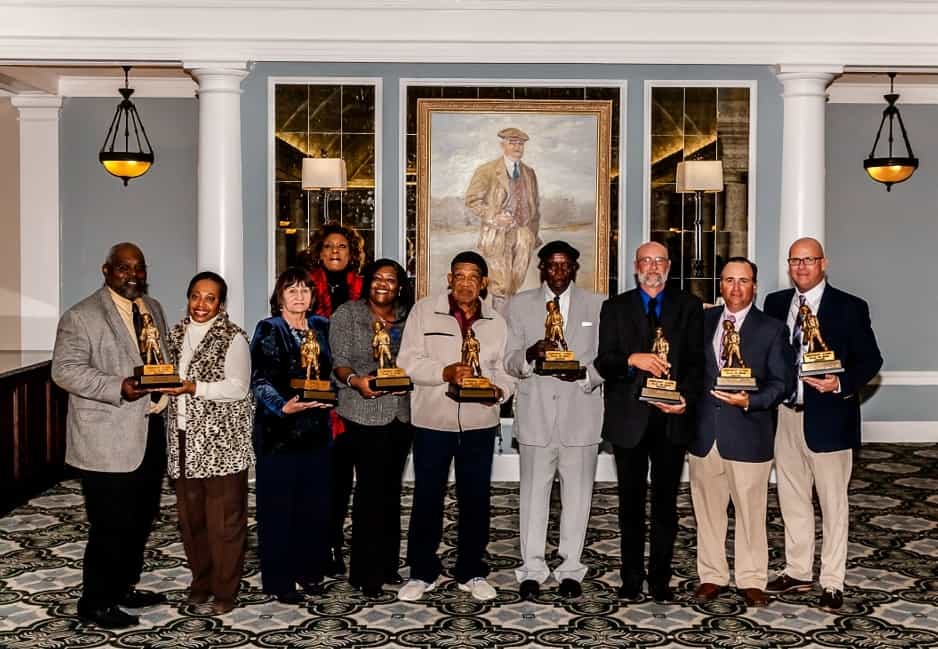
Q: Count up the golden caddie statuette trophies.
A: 8